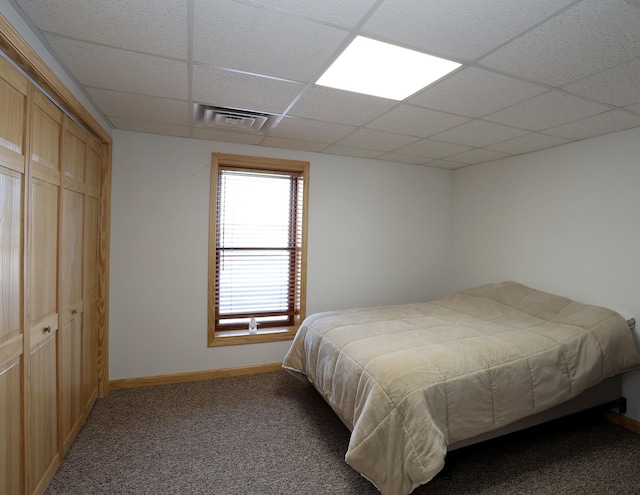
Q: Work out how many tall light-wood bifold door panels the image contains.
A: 4